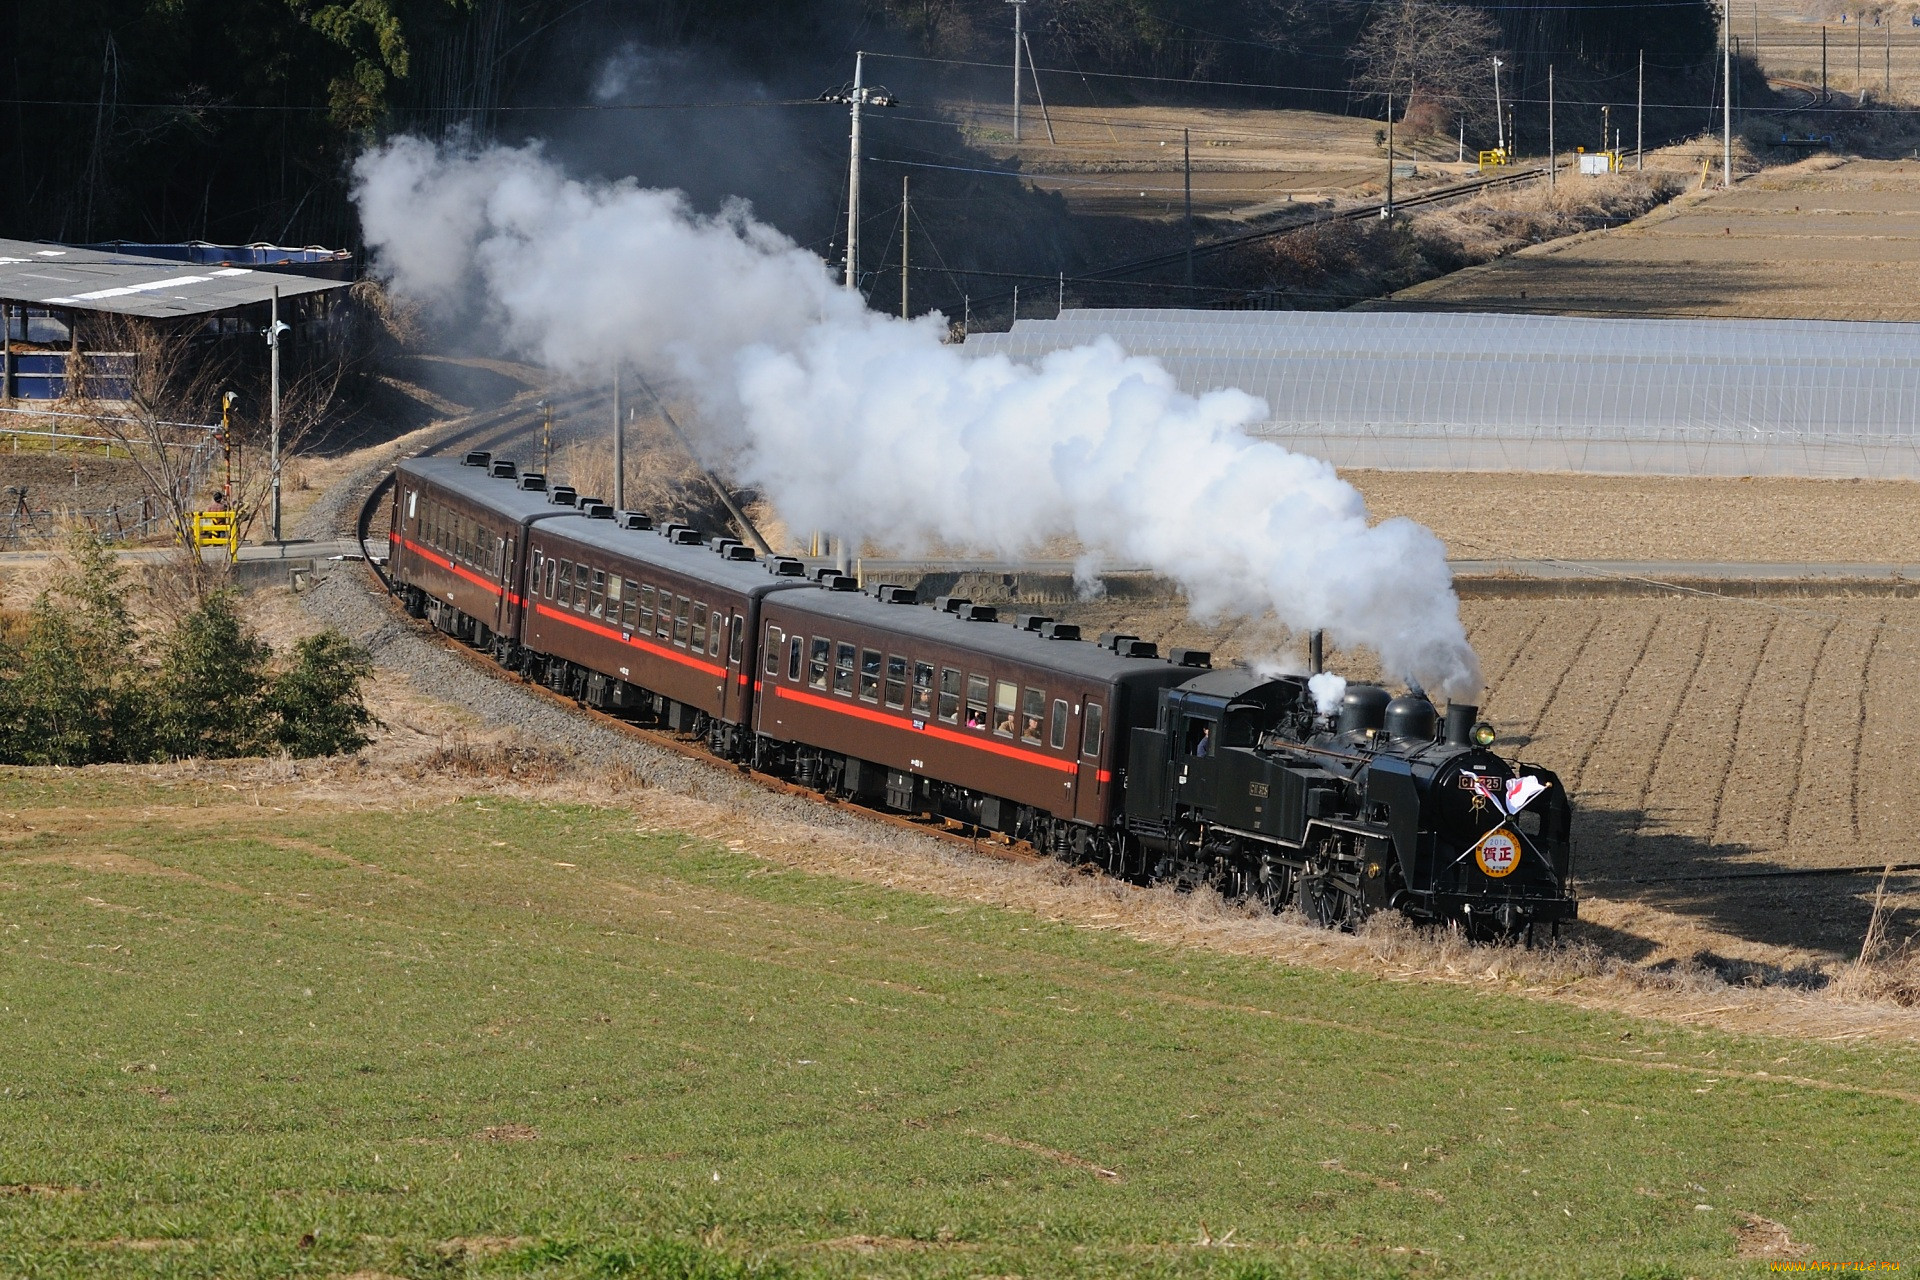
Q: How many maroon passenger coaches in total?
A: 3